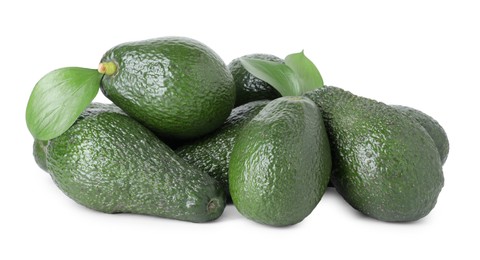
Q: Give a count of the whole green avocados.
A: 8